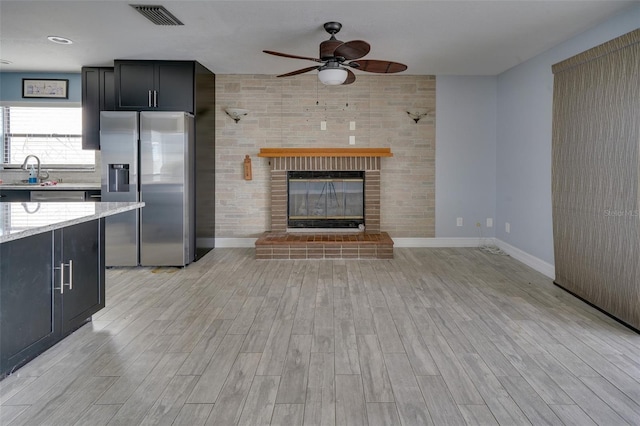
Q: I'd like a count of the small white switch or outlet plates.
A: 6